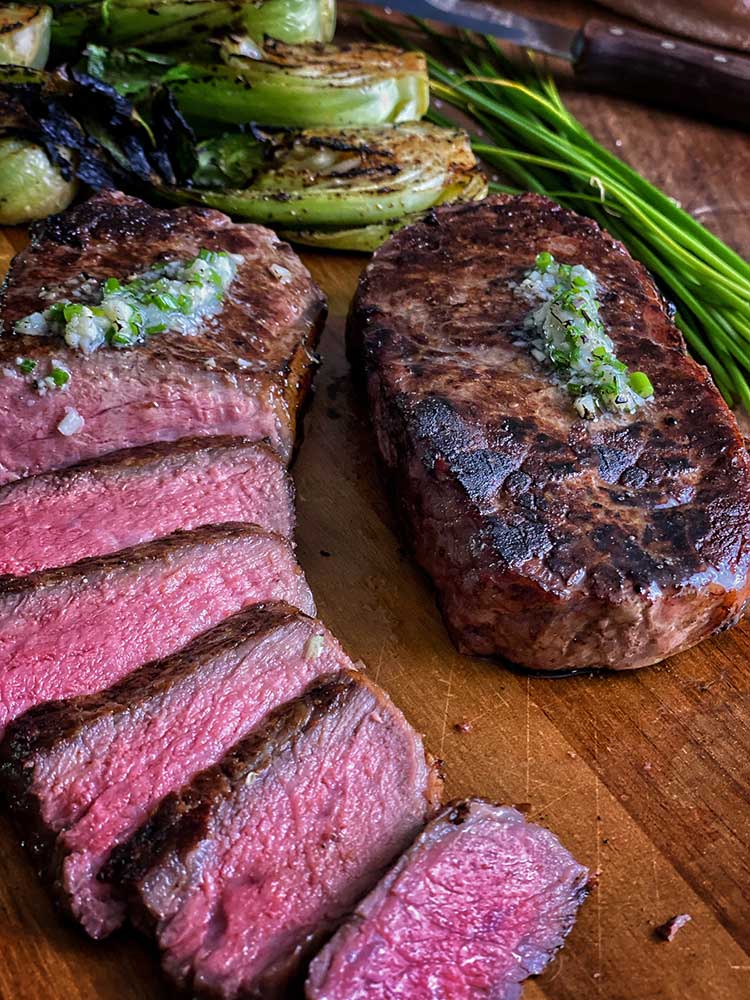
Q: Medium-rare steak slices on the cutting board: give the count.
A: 5